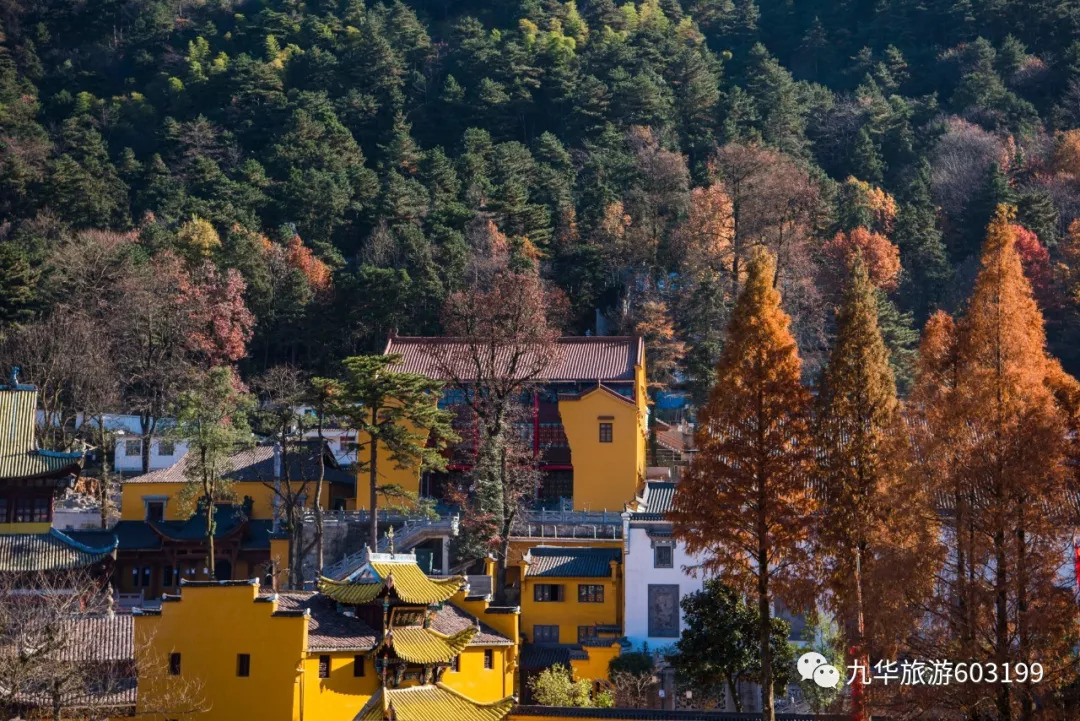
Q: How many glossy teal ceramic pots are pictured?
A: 0